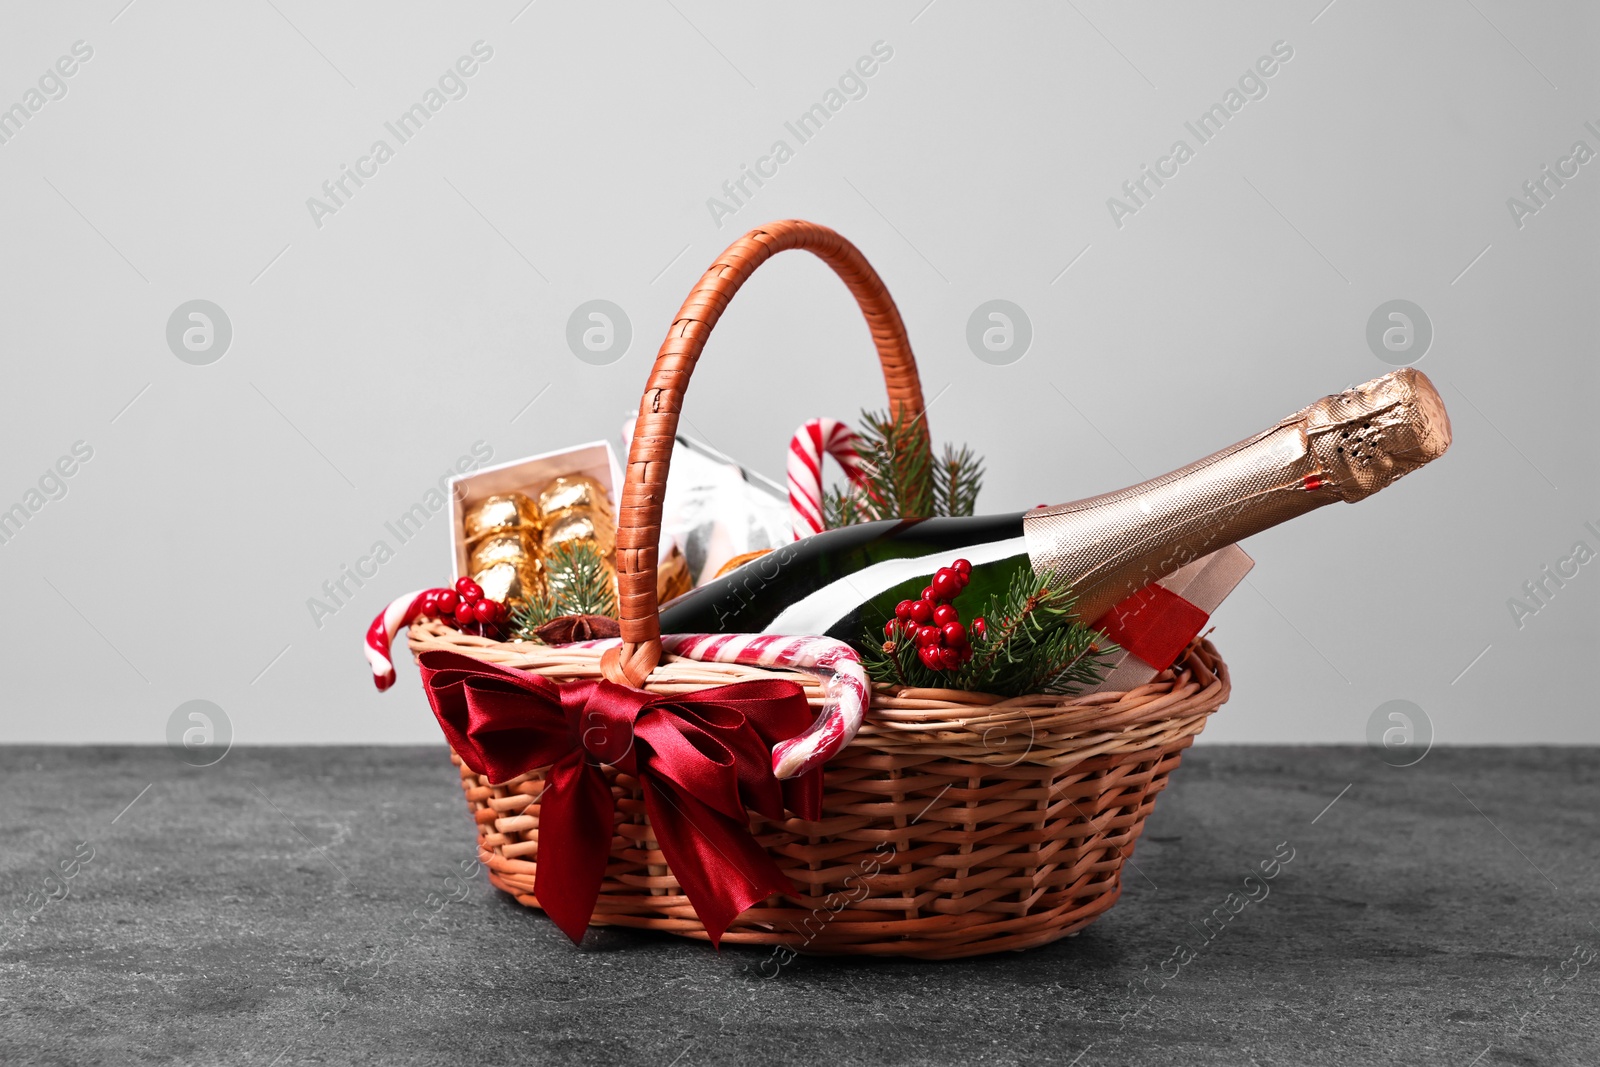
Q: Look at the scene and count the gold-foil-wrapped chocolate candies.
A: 6